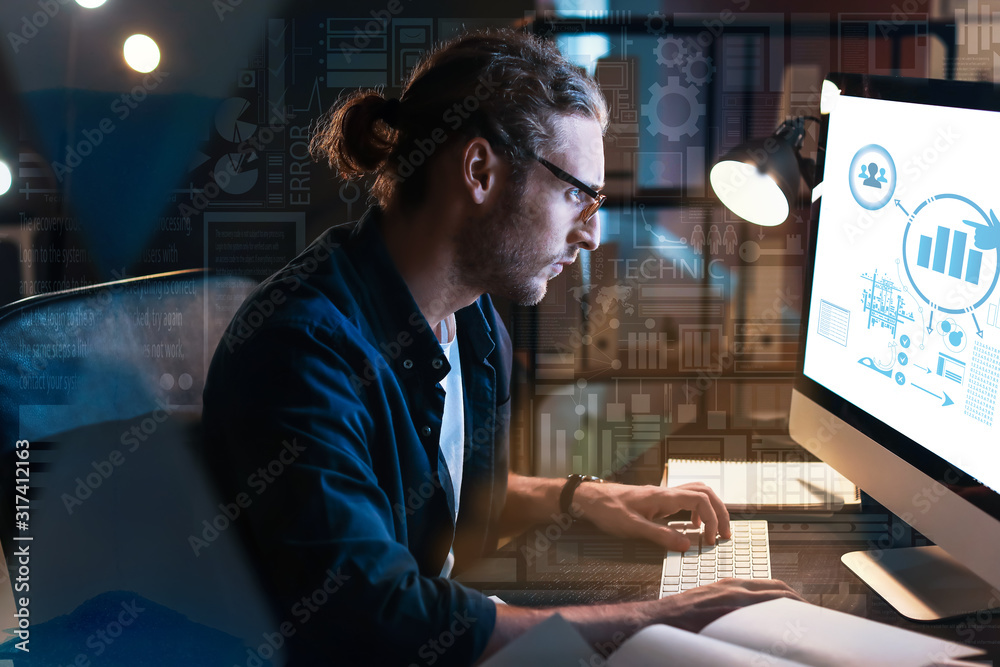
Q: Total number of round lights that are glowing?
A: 4